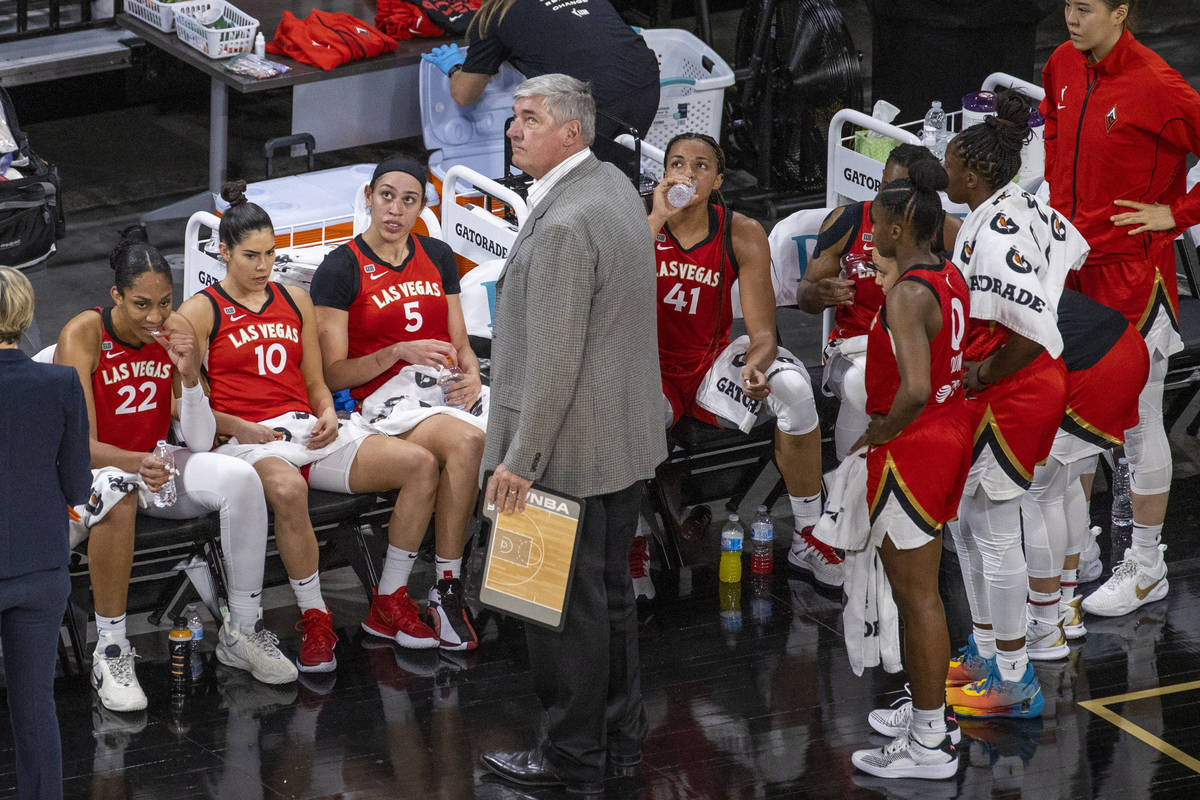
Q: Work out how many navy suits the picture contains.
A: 1